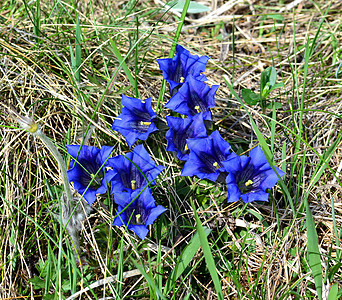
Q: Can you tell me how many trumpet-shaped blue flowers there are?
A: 9